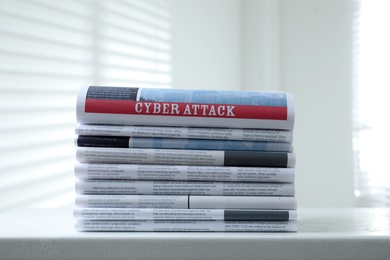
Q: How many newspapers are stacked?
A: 9